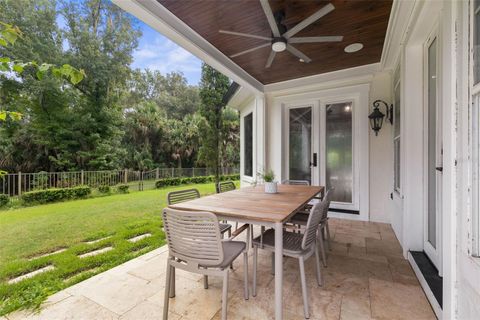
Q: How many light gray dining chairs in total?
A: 6